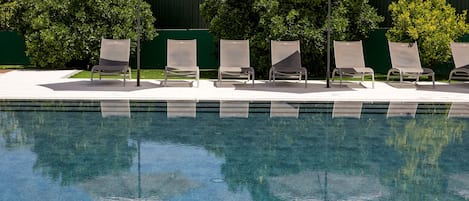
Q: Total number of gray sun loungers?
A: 7